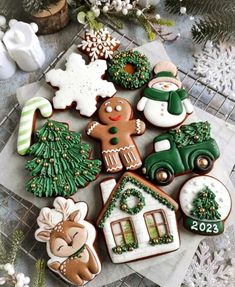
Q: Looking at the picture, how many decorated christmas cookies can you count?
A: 11